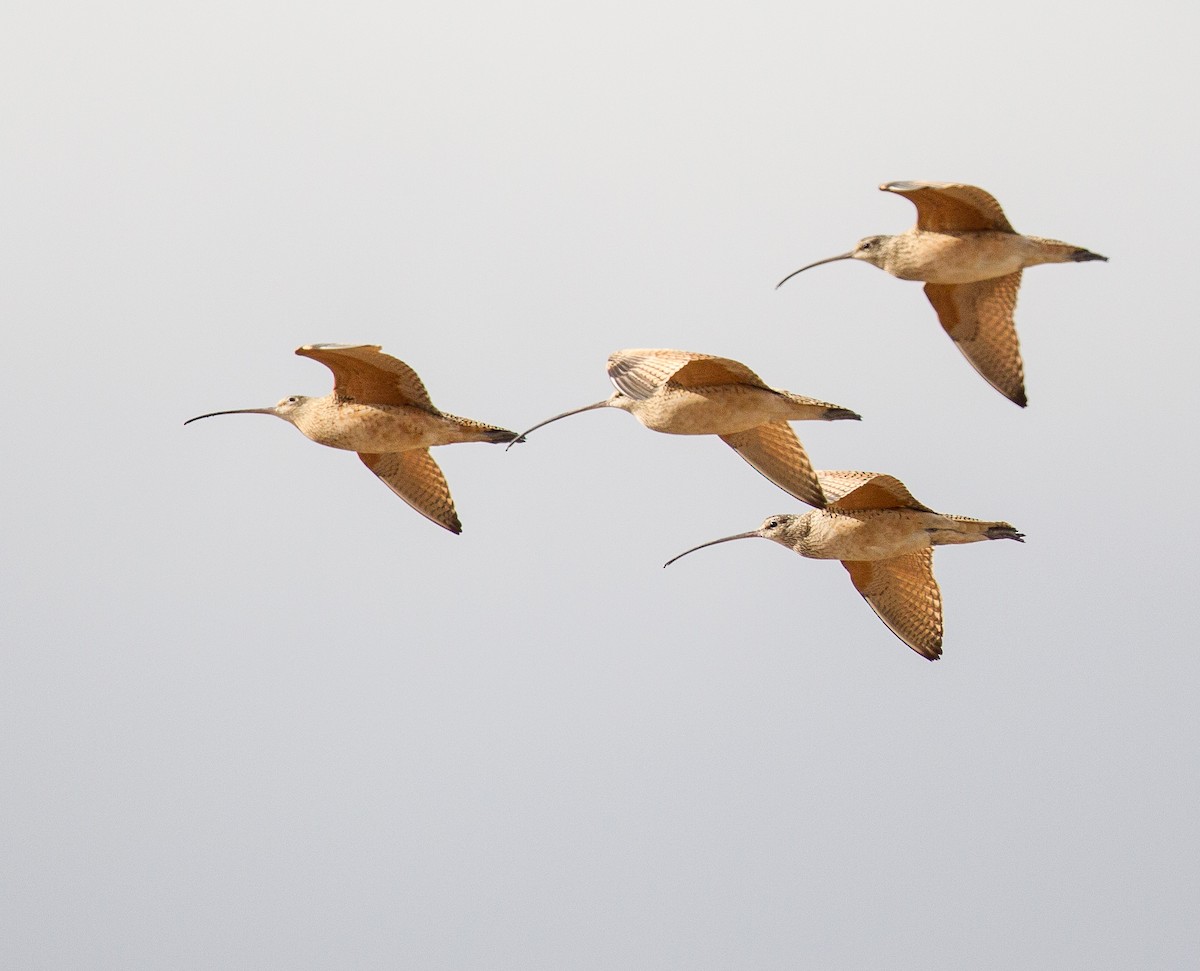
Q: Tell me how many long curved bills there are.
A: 4